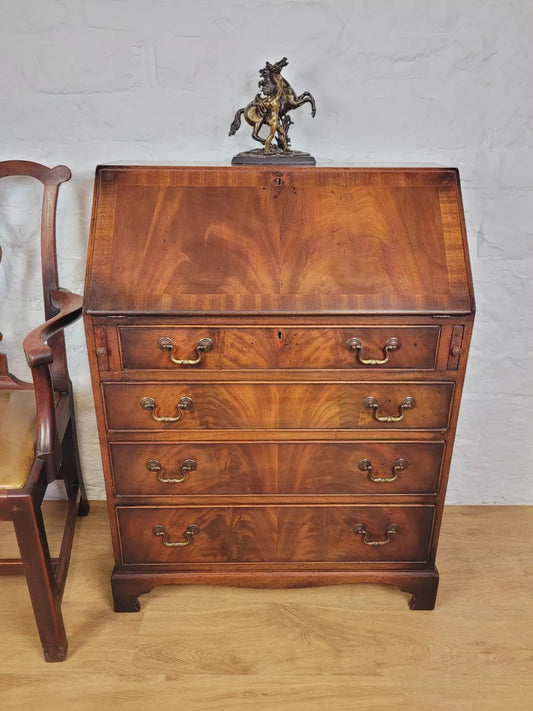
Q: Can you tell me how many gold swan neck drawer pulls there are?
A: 8